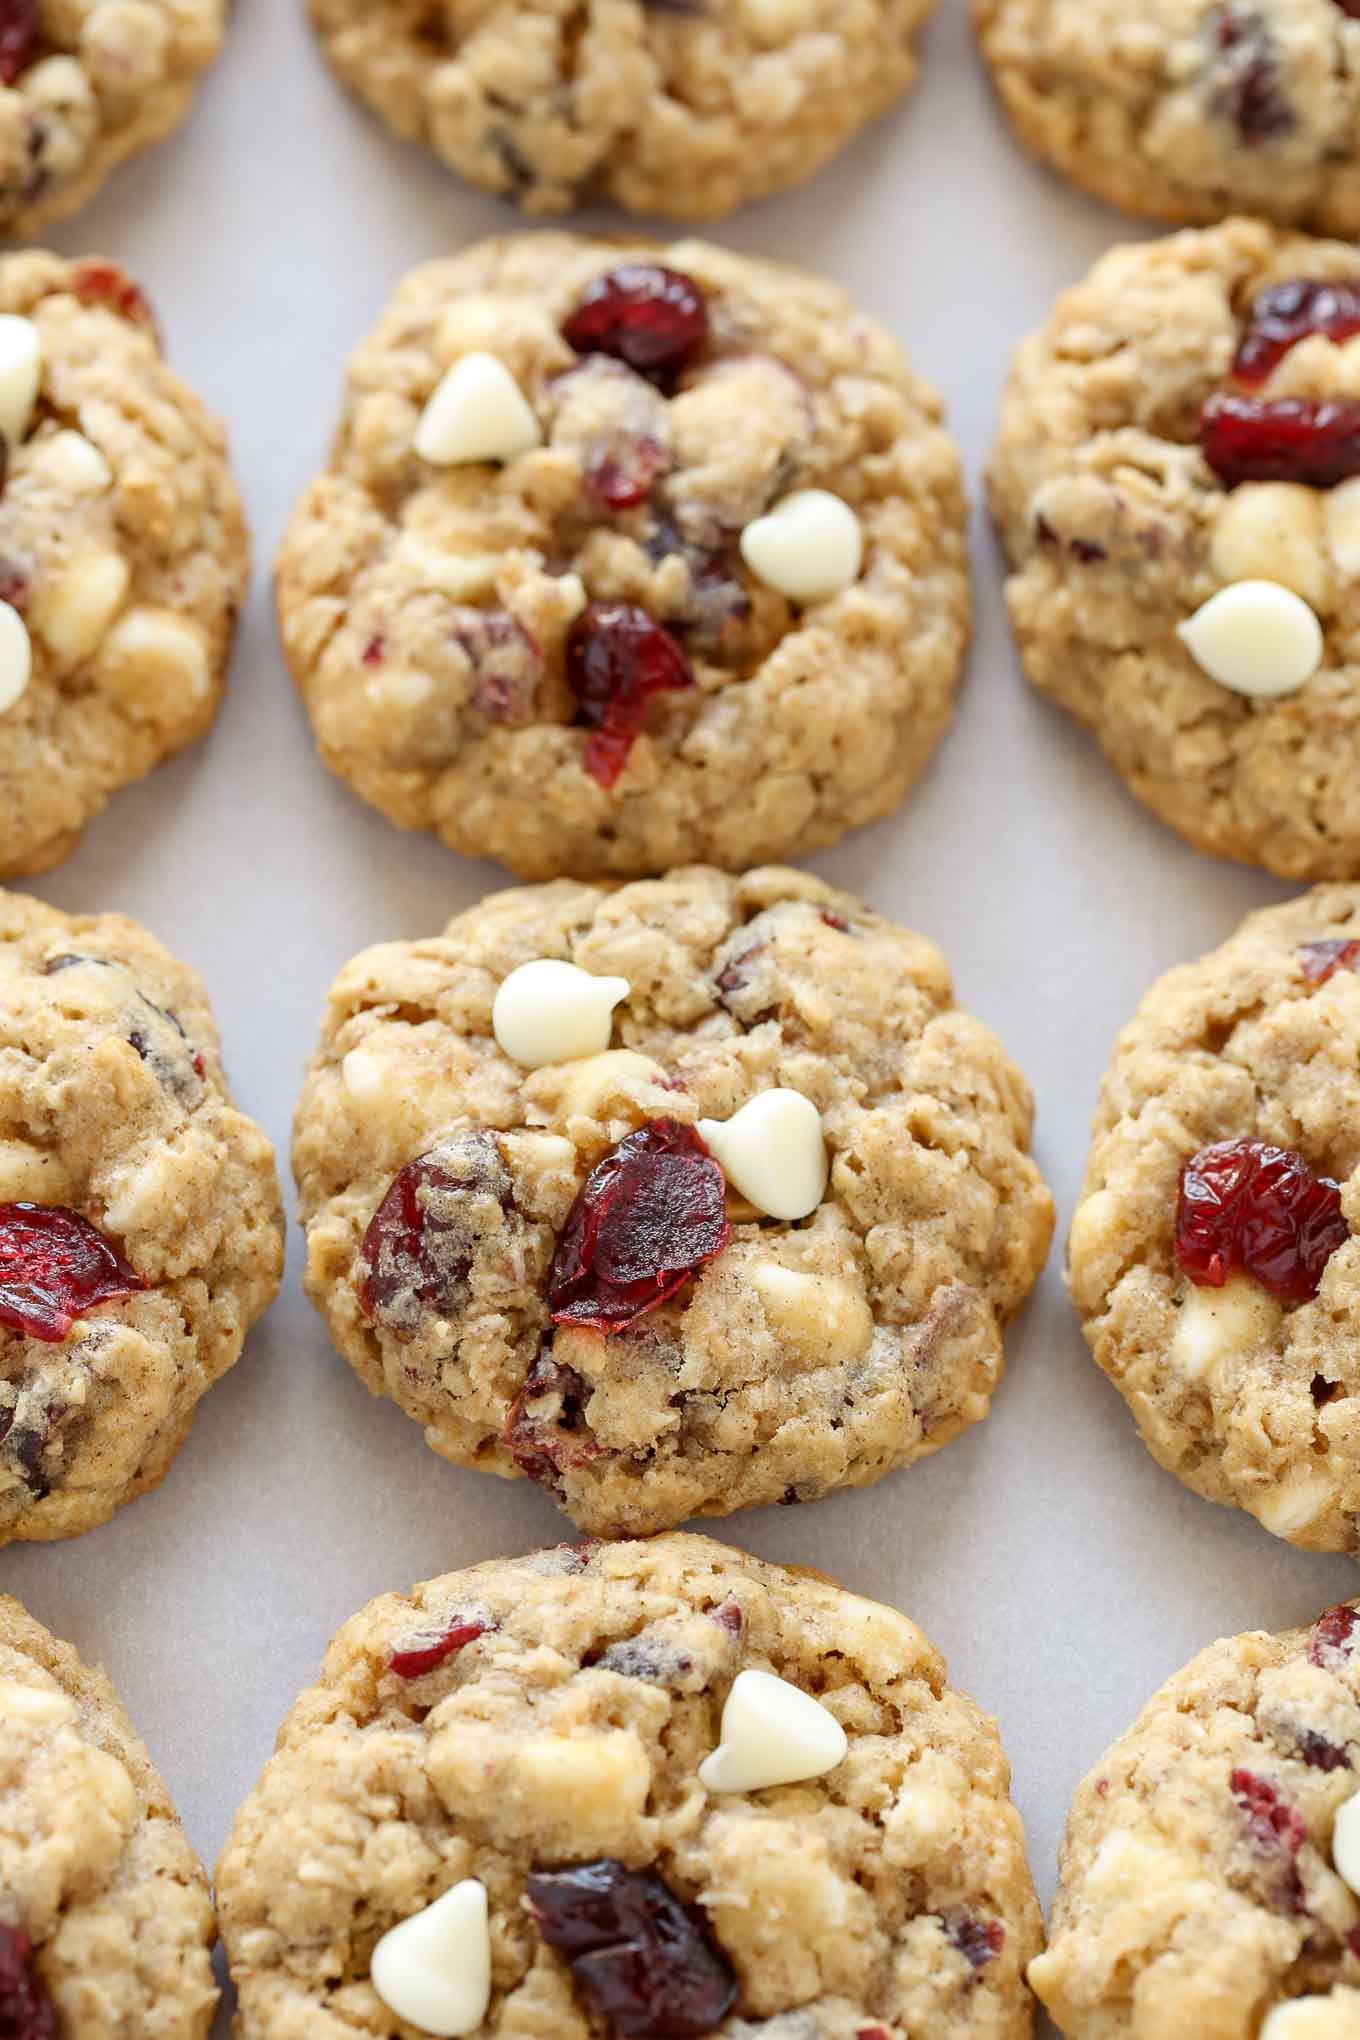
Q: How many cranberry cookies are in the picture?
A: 12